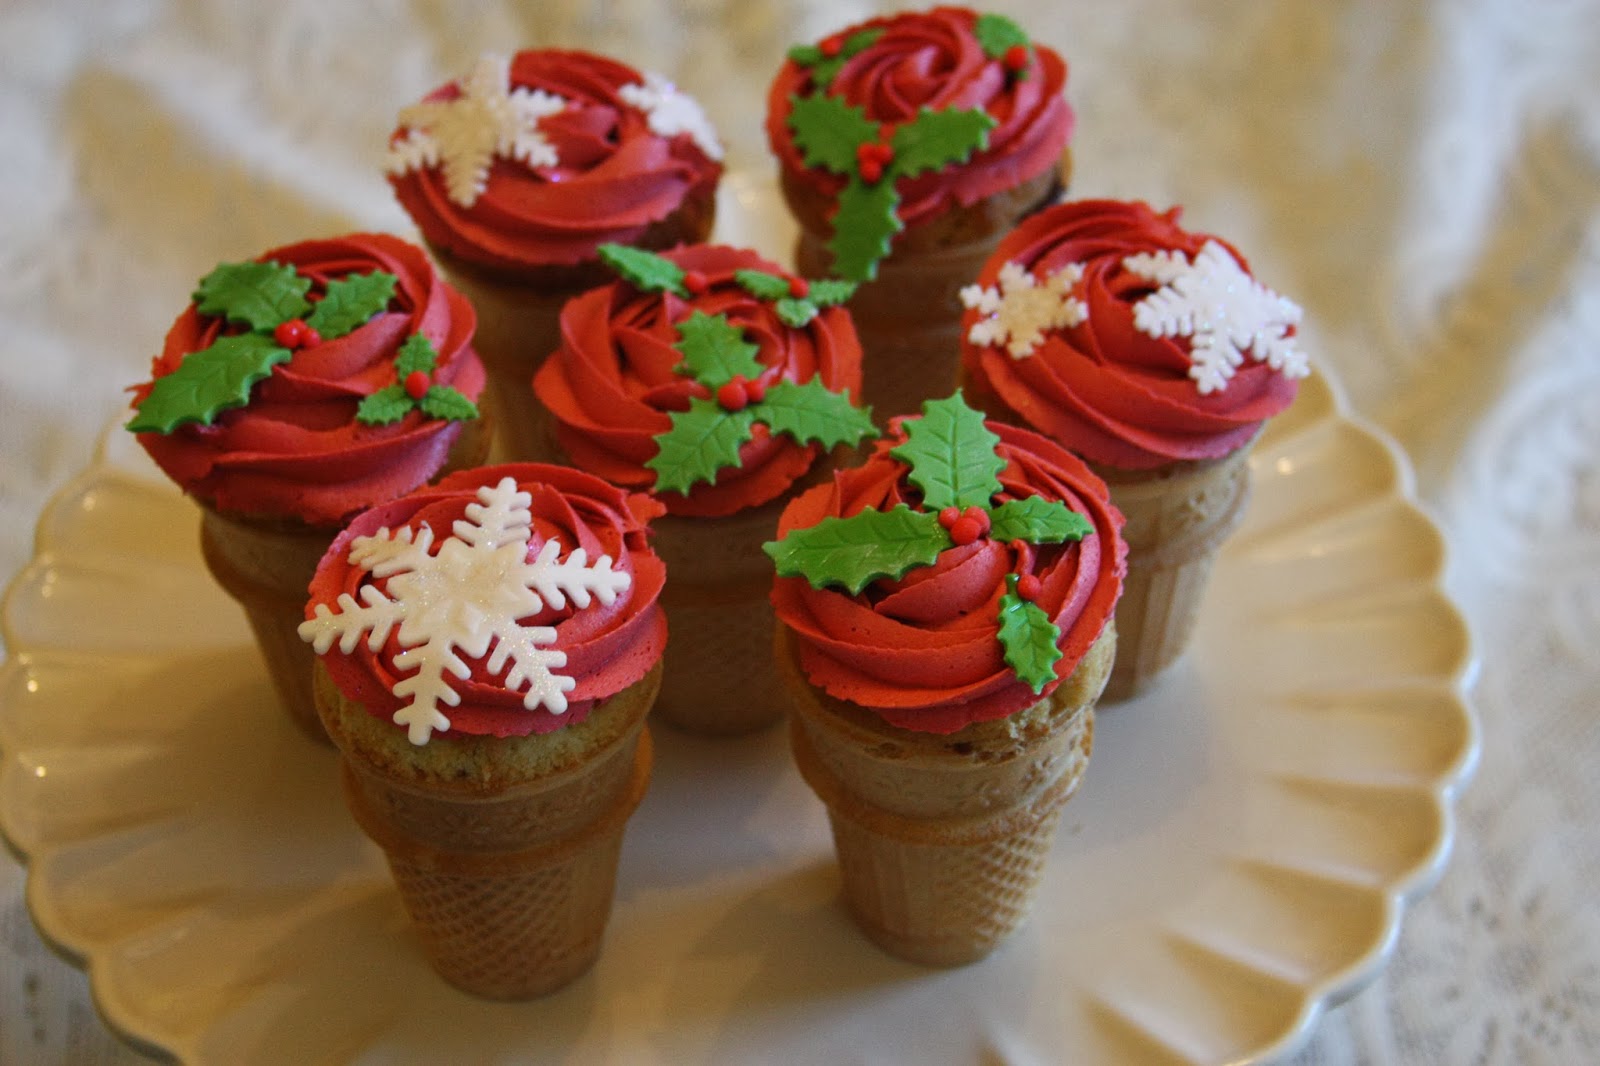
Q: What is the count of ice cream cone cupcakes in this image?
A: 7